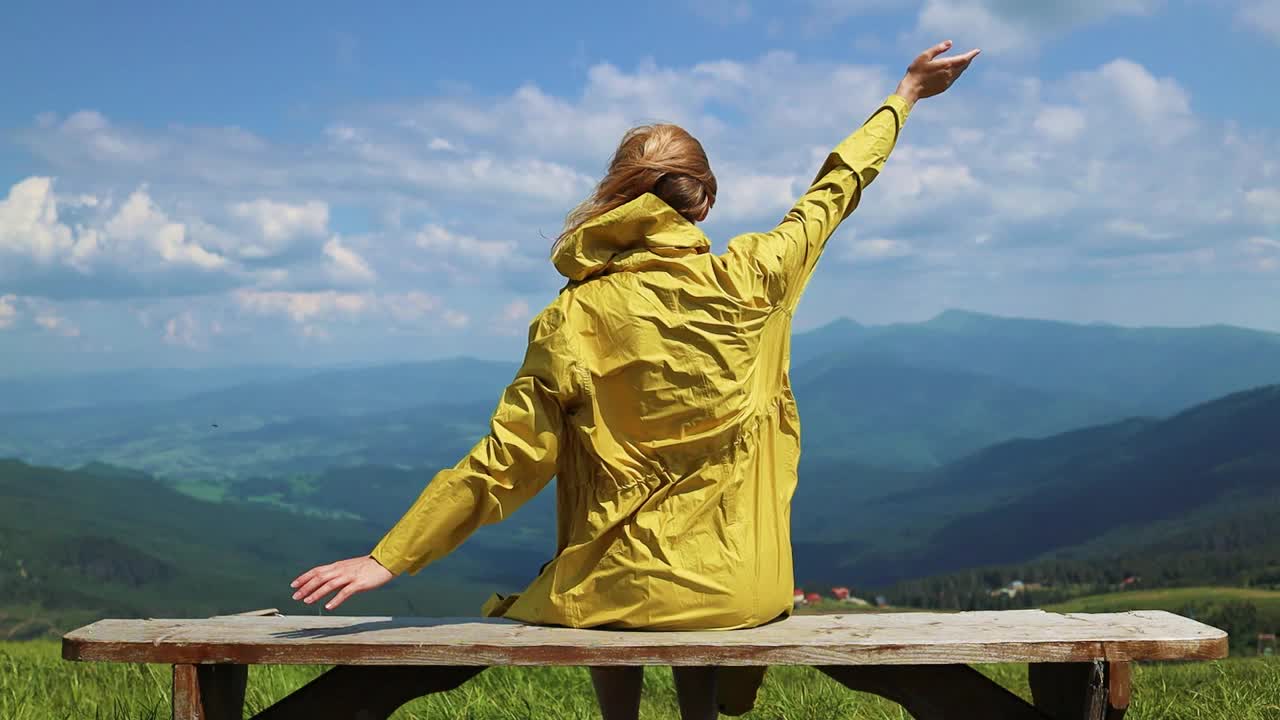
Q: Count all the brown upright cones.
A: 0